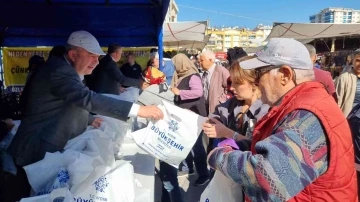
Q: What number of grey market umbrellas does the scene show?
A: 2